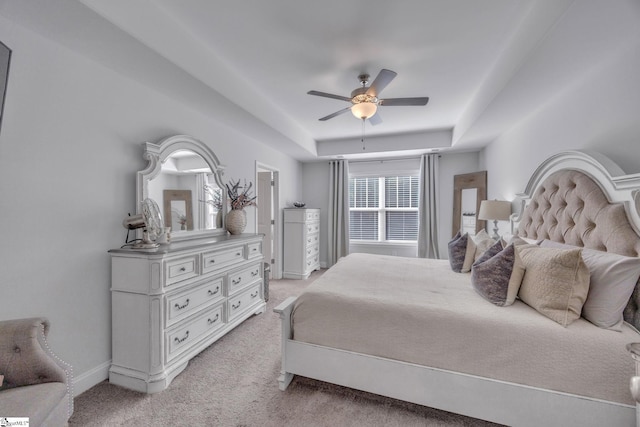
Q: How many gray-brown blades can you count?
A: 5